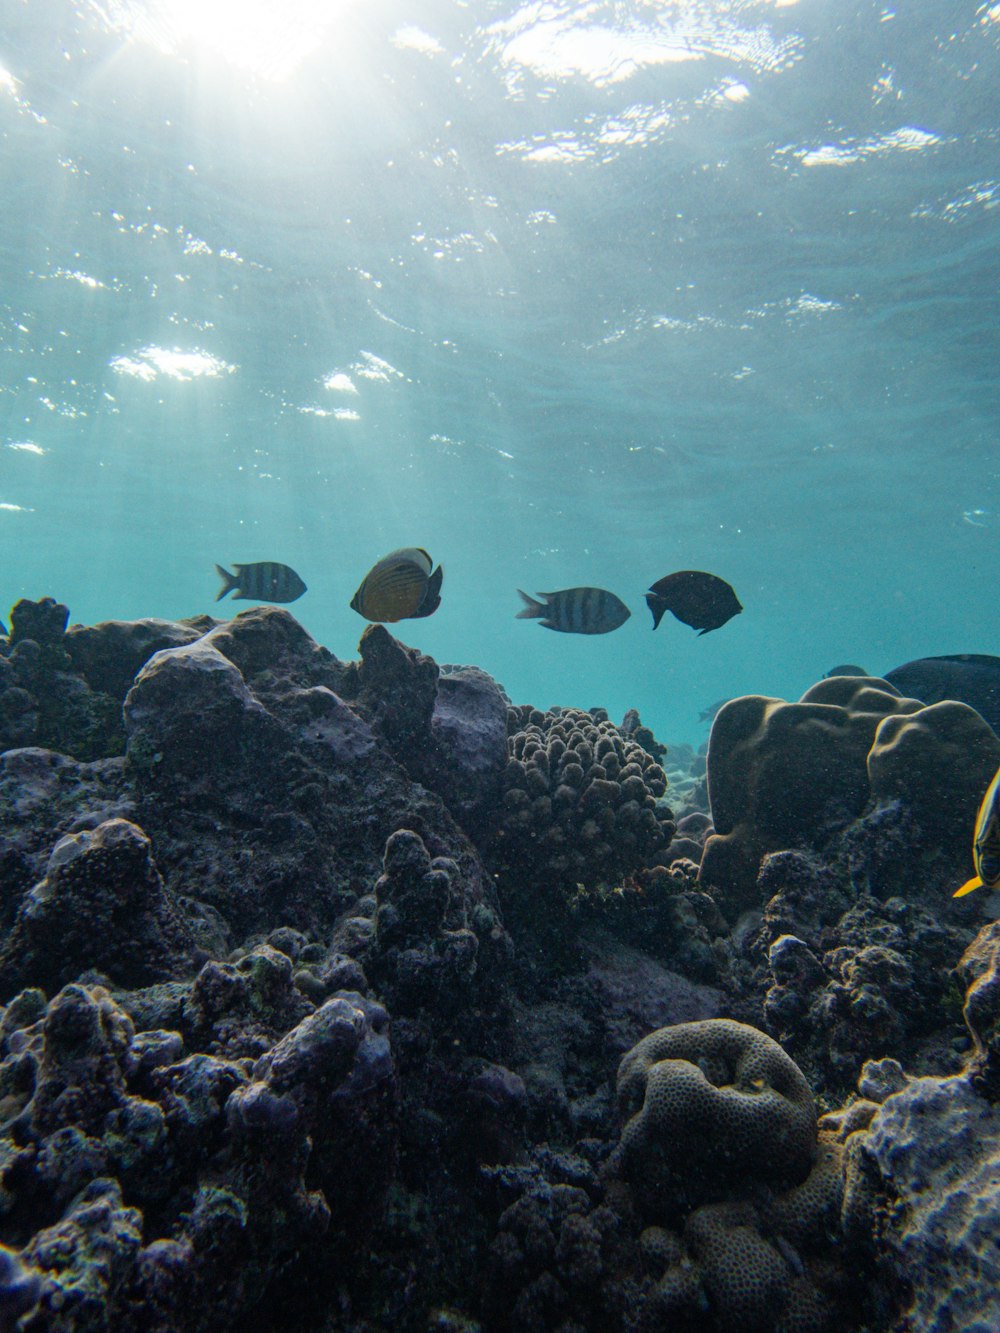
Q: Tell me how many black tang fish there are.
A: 1